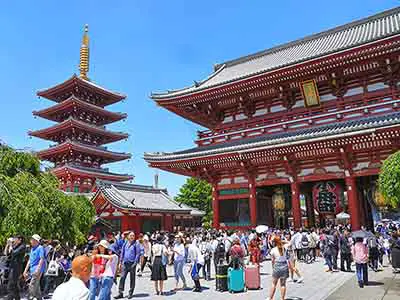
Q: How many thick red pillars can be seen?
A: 4